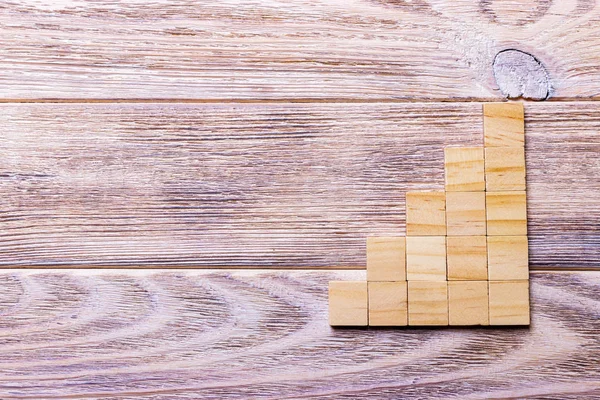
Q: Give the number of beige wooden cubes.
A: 15